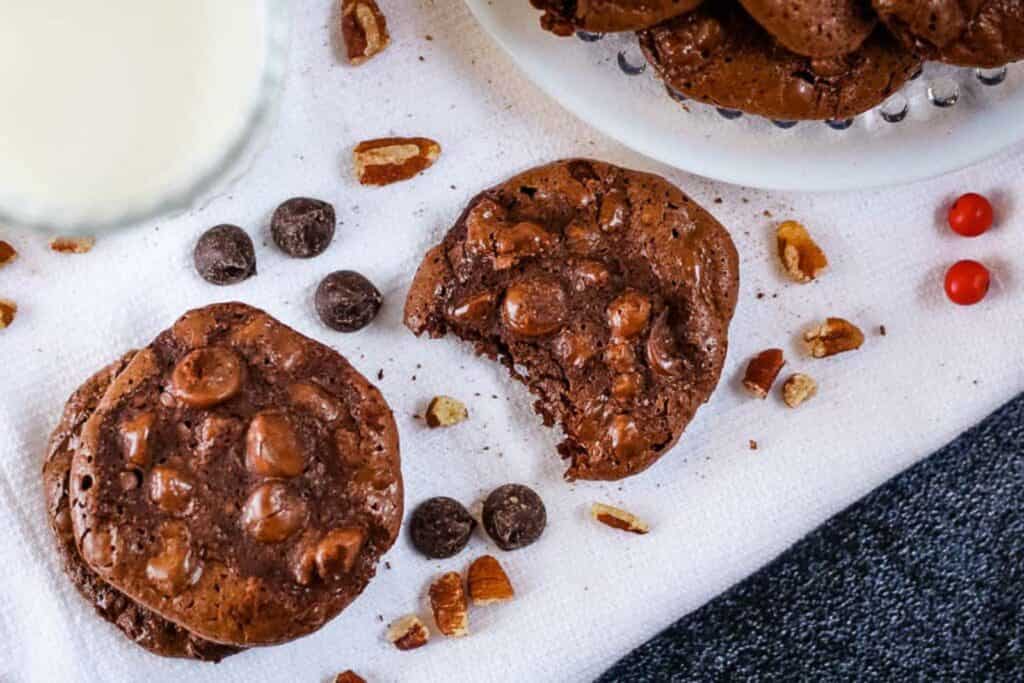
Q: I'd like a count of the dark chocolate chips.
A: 5